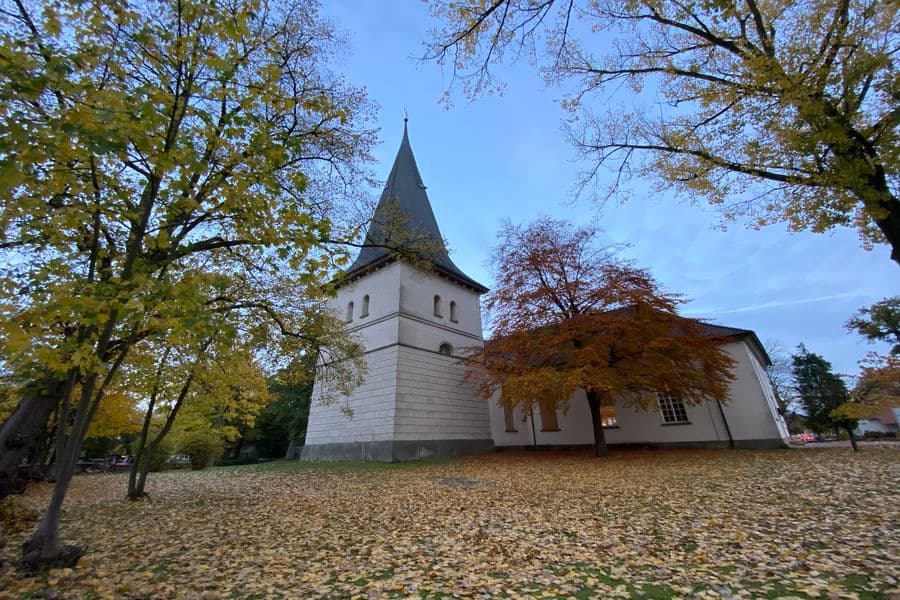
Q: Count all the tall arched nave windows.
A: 4